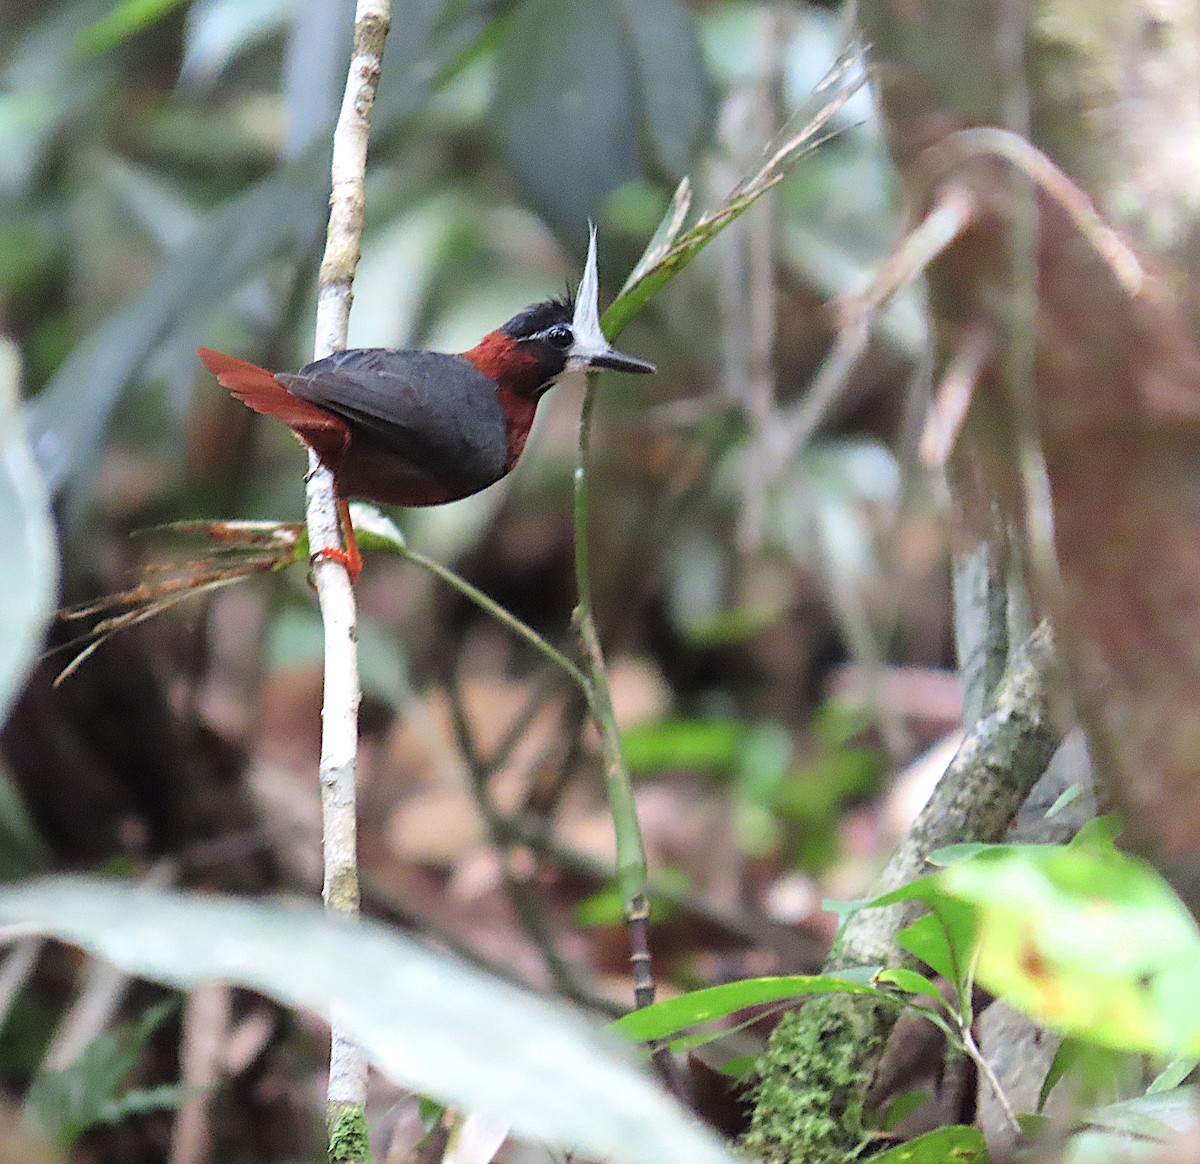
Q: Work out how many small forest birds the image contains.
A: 1